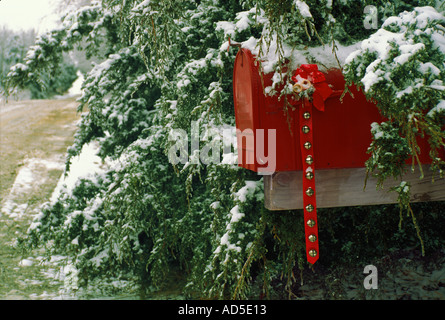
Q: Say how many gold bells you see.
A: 10